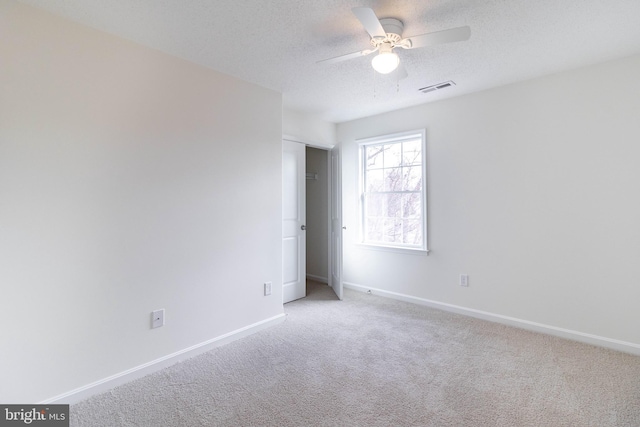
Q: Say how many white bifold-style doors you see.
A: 2